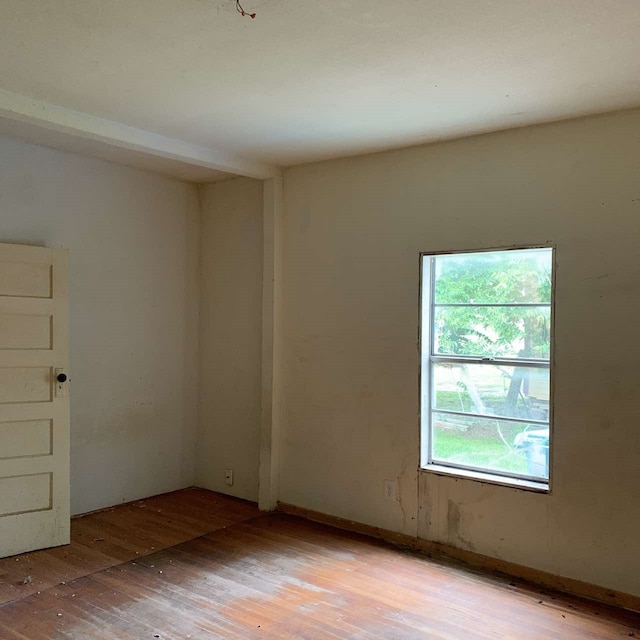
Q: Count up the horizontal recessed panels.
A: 5